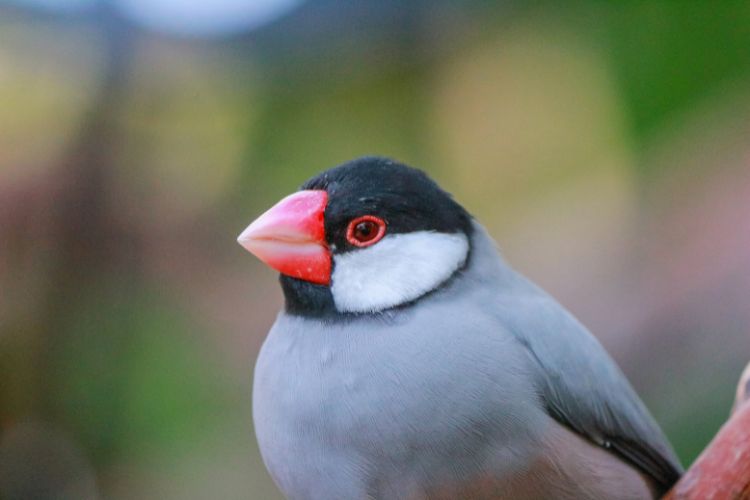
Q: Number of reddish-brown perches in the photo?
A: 1